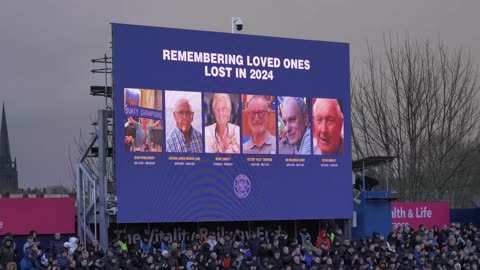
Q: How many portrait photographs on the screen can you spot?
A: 6